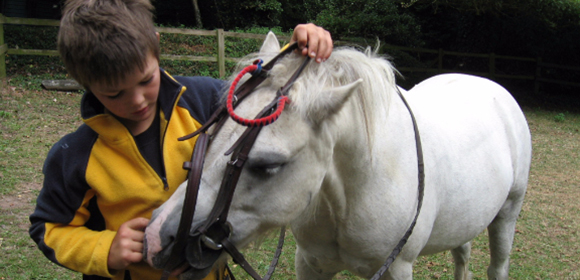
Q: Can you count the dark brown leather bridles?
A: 1